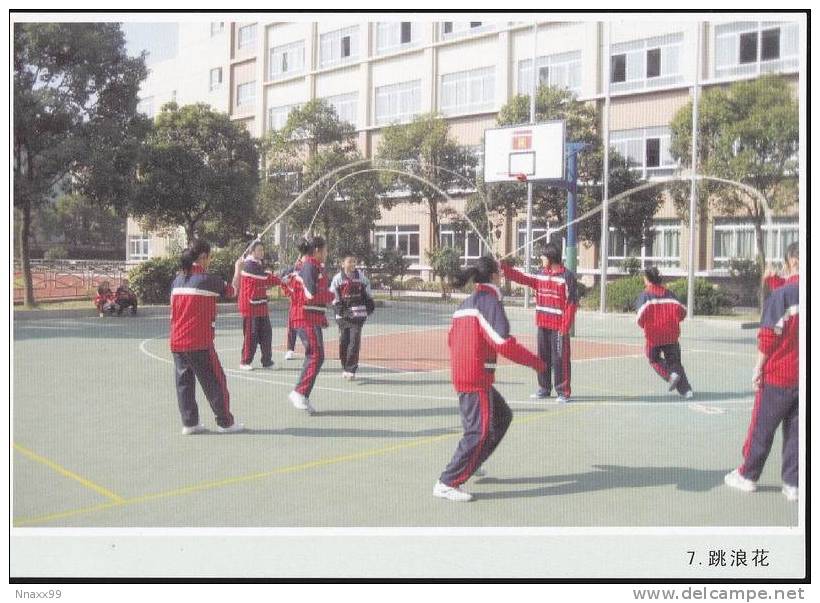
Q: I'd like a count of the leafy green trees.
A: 6